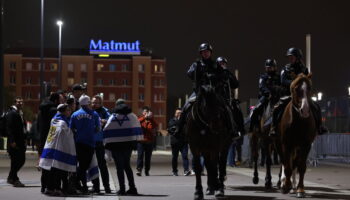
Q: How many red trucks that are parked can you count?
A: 0